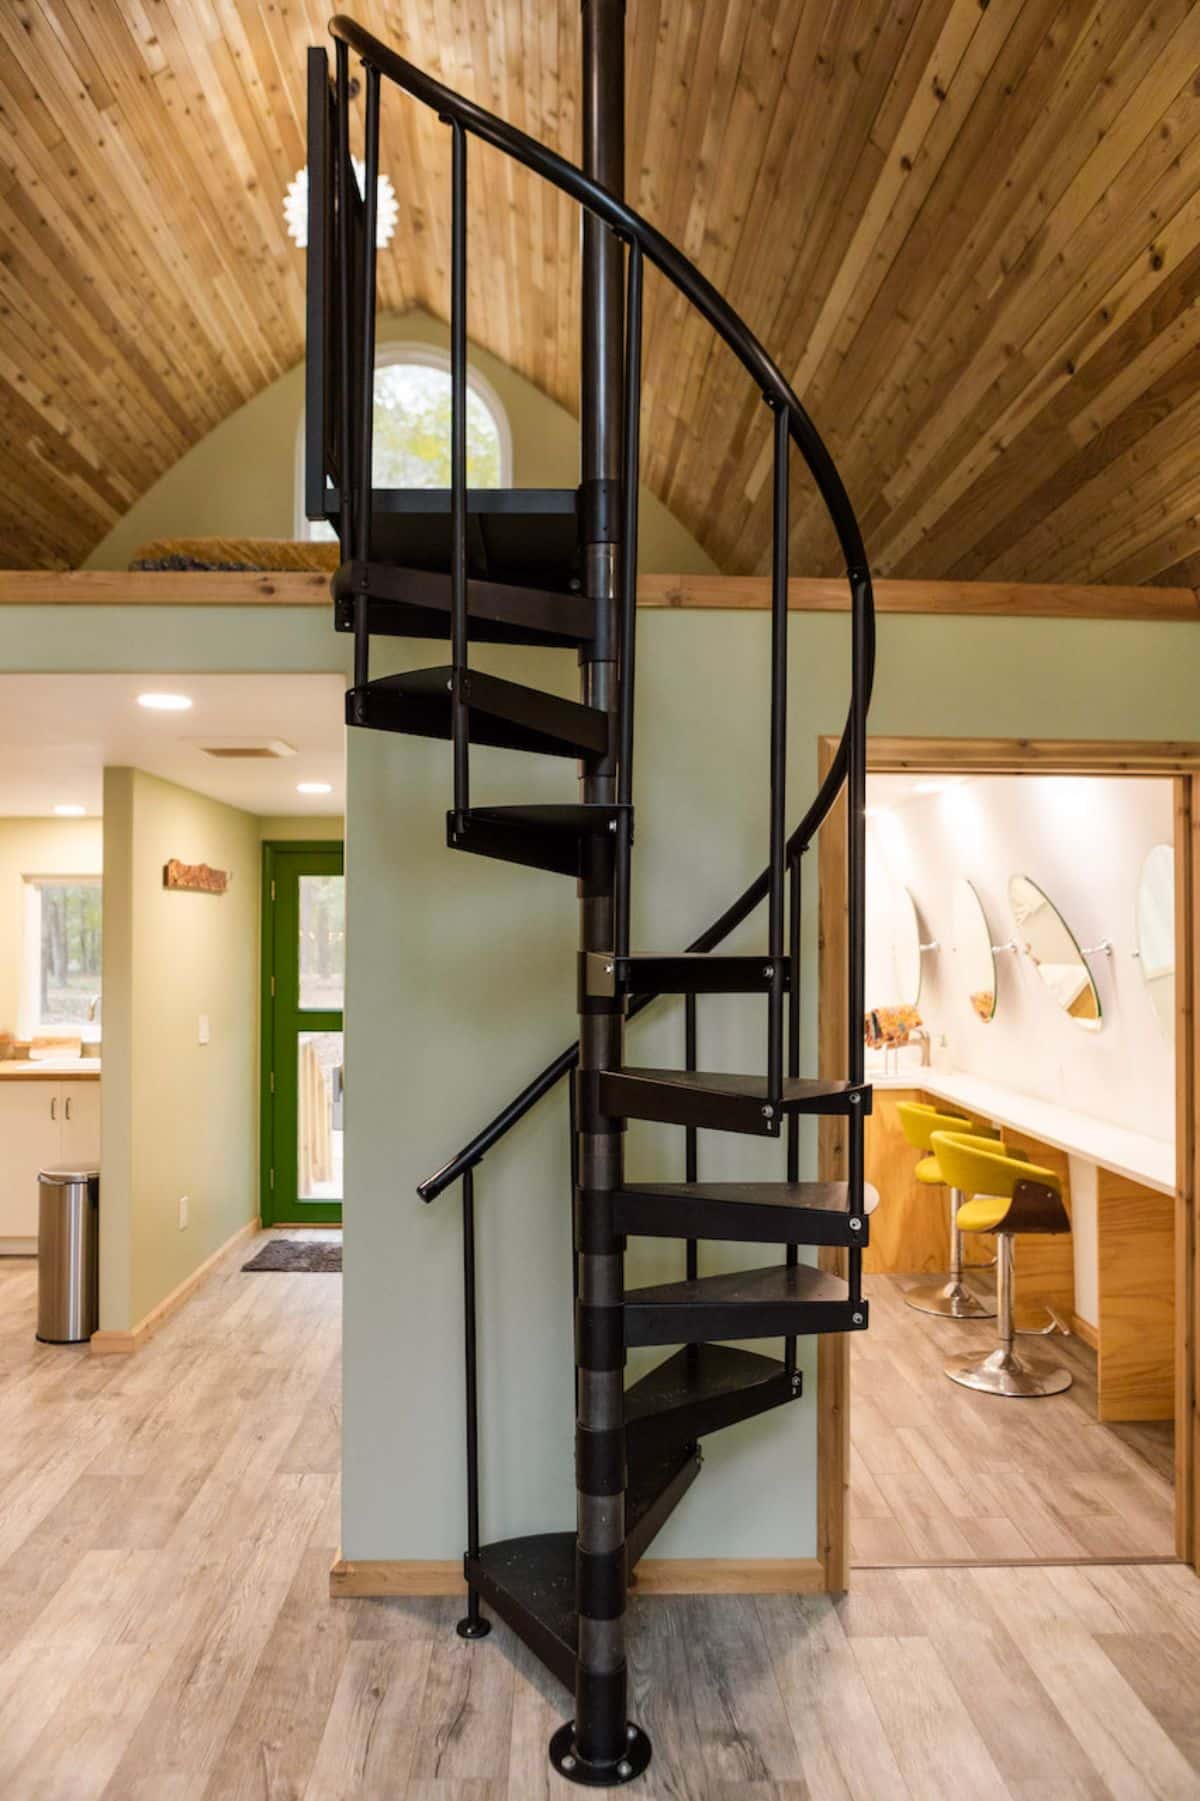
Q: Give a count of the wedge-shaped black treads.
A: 10